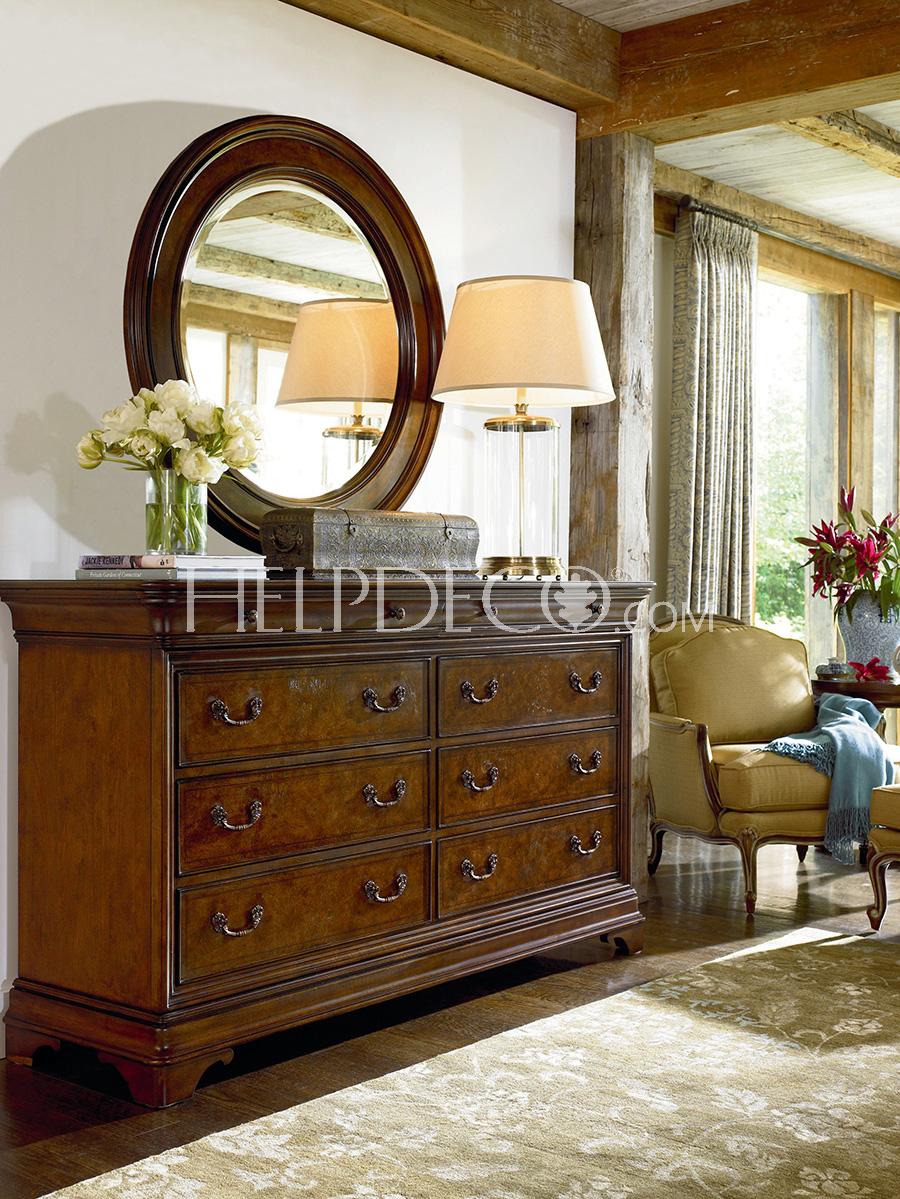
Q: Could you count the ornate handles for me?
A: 12